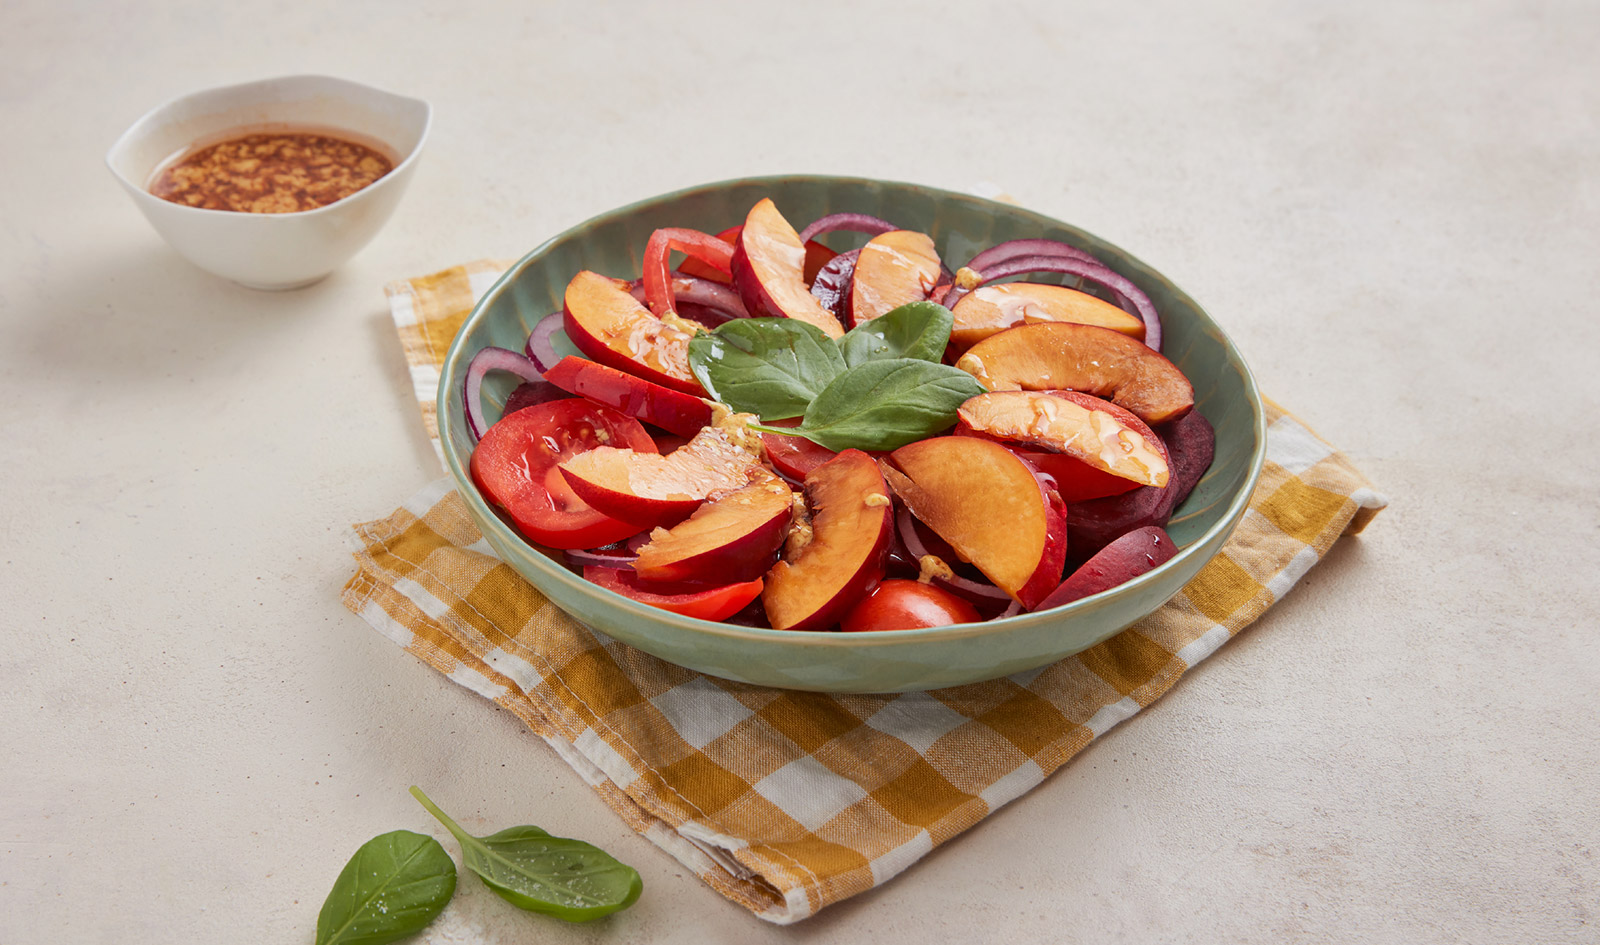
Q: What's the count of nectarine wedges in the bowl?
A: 10